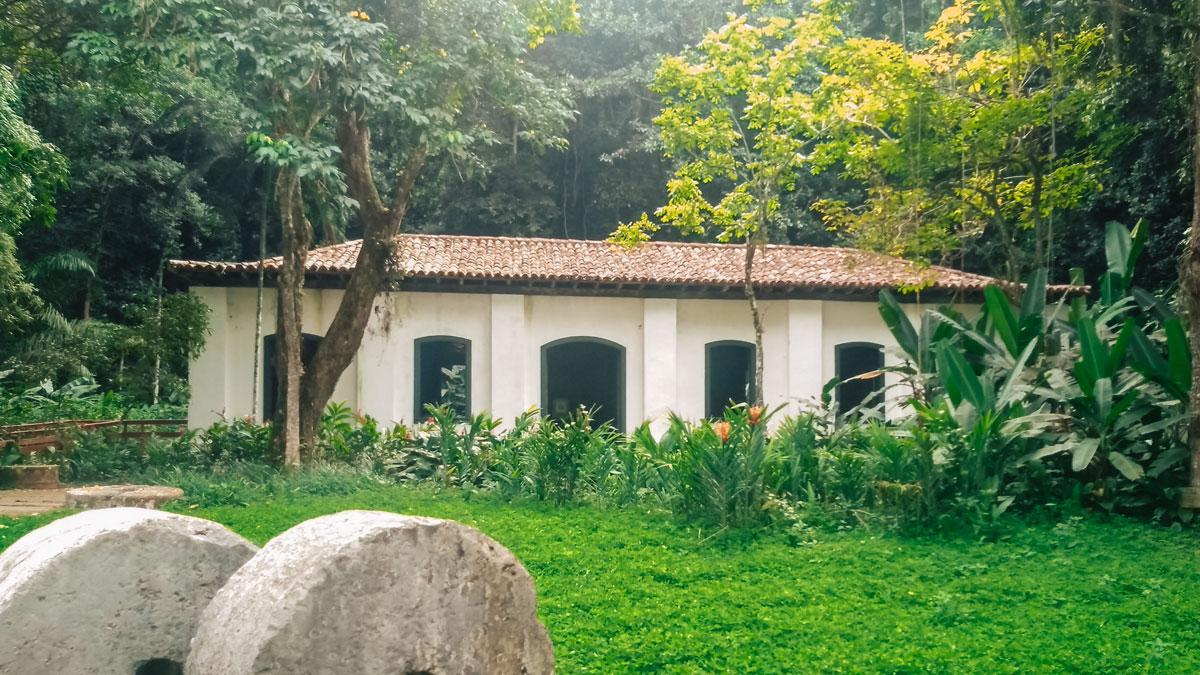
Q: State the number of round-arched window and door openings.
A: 5